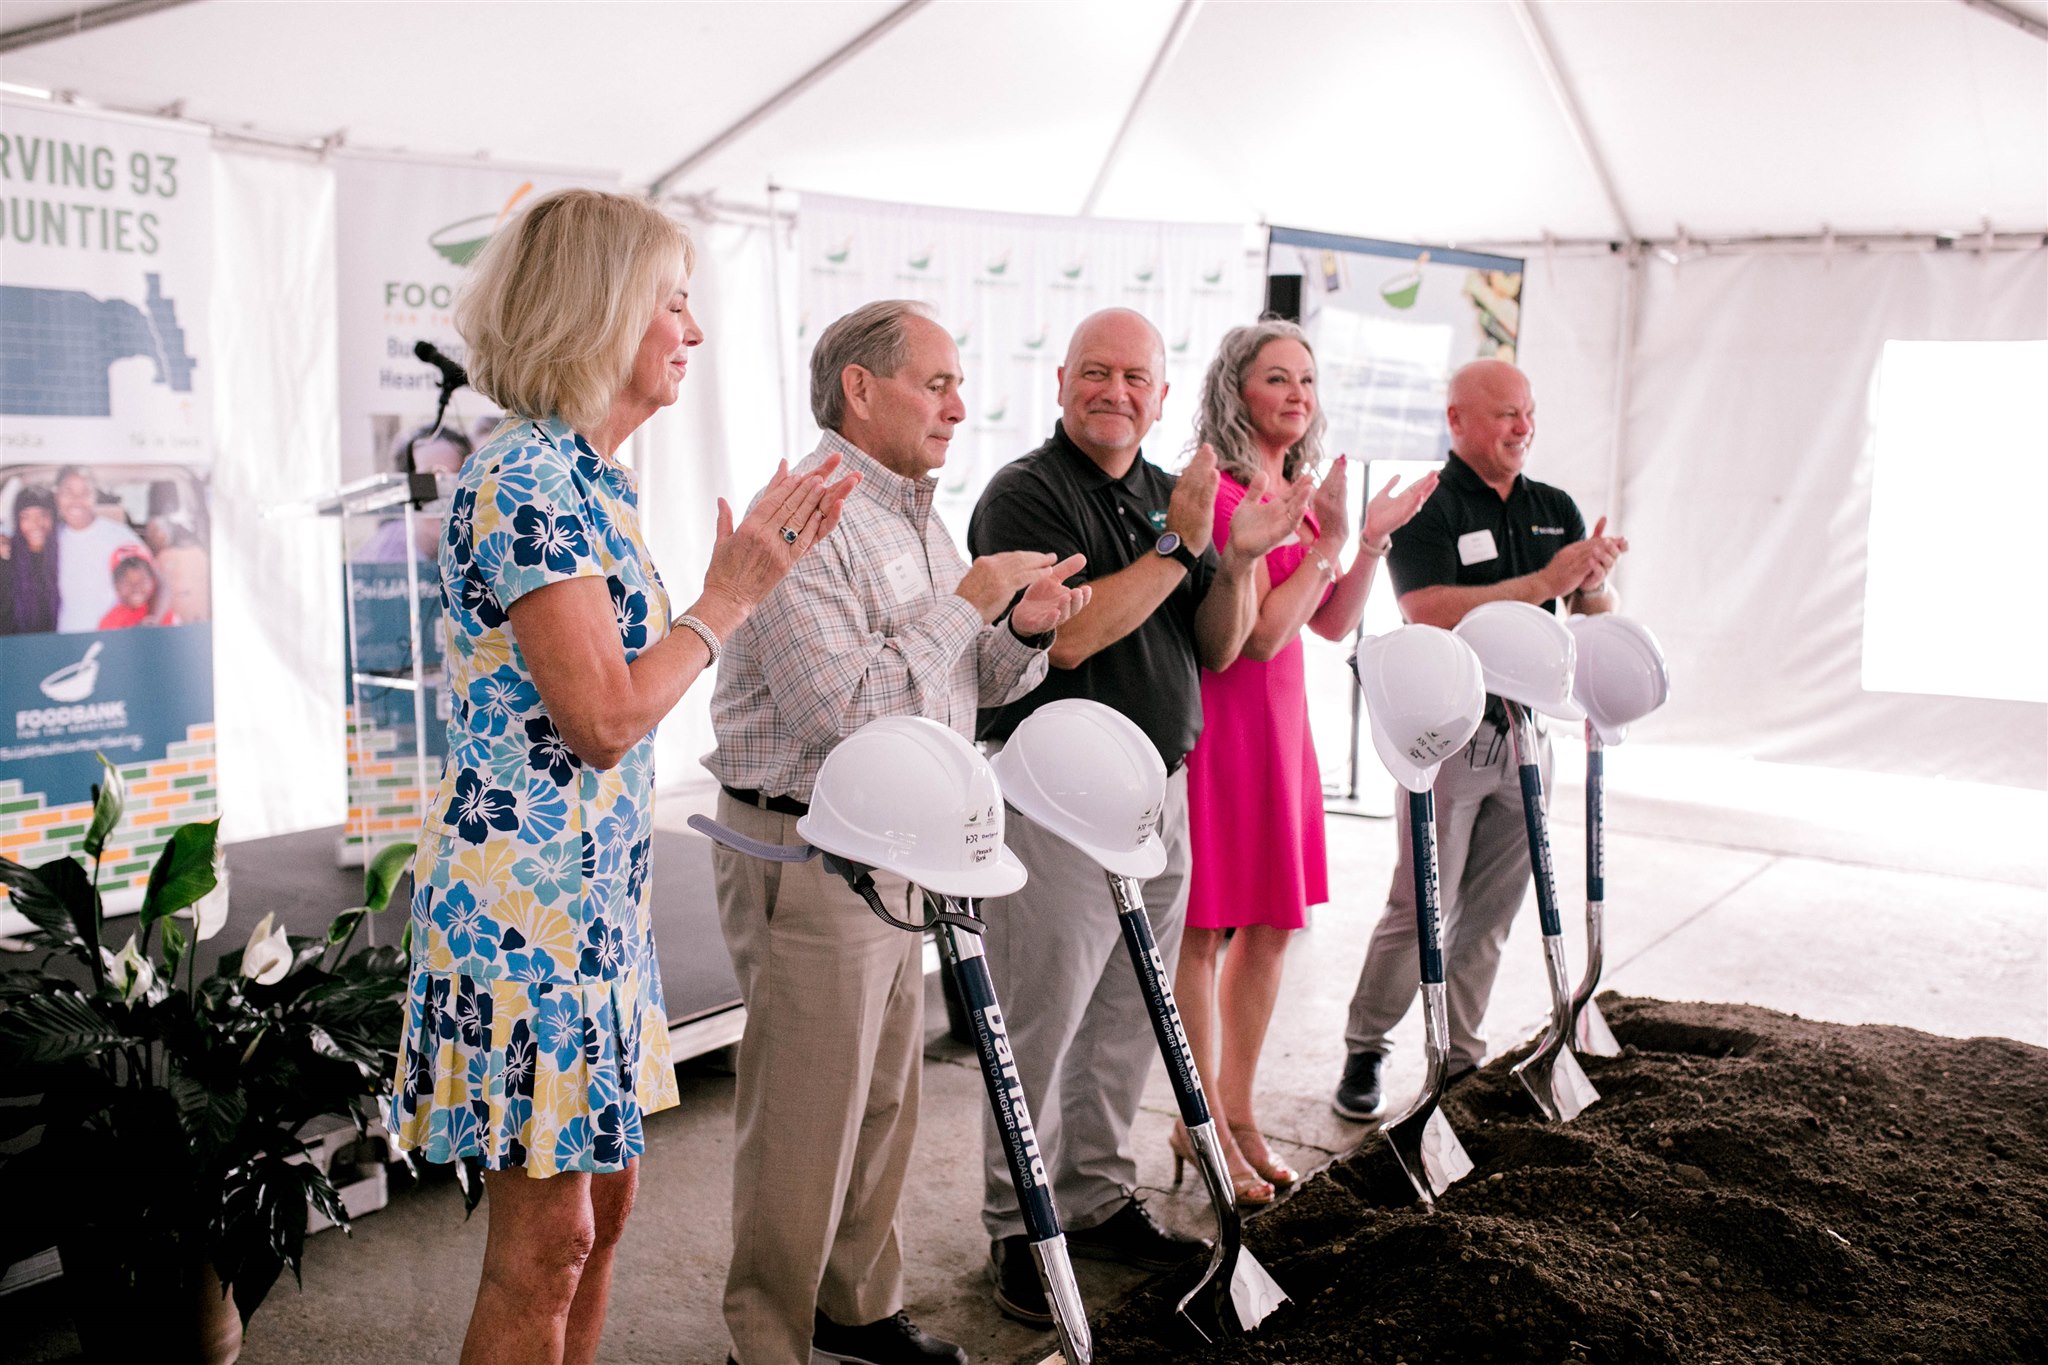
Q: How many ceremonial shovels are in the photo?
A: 5